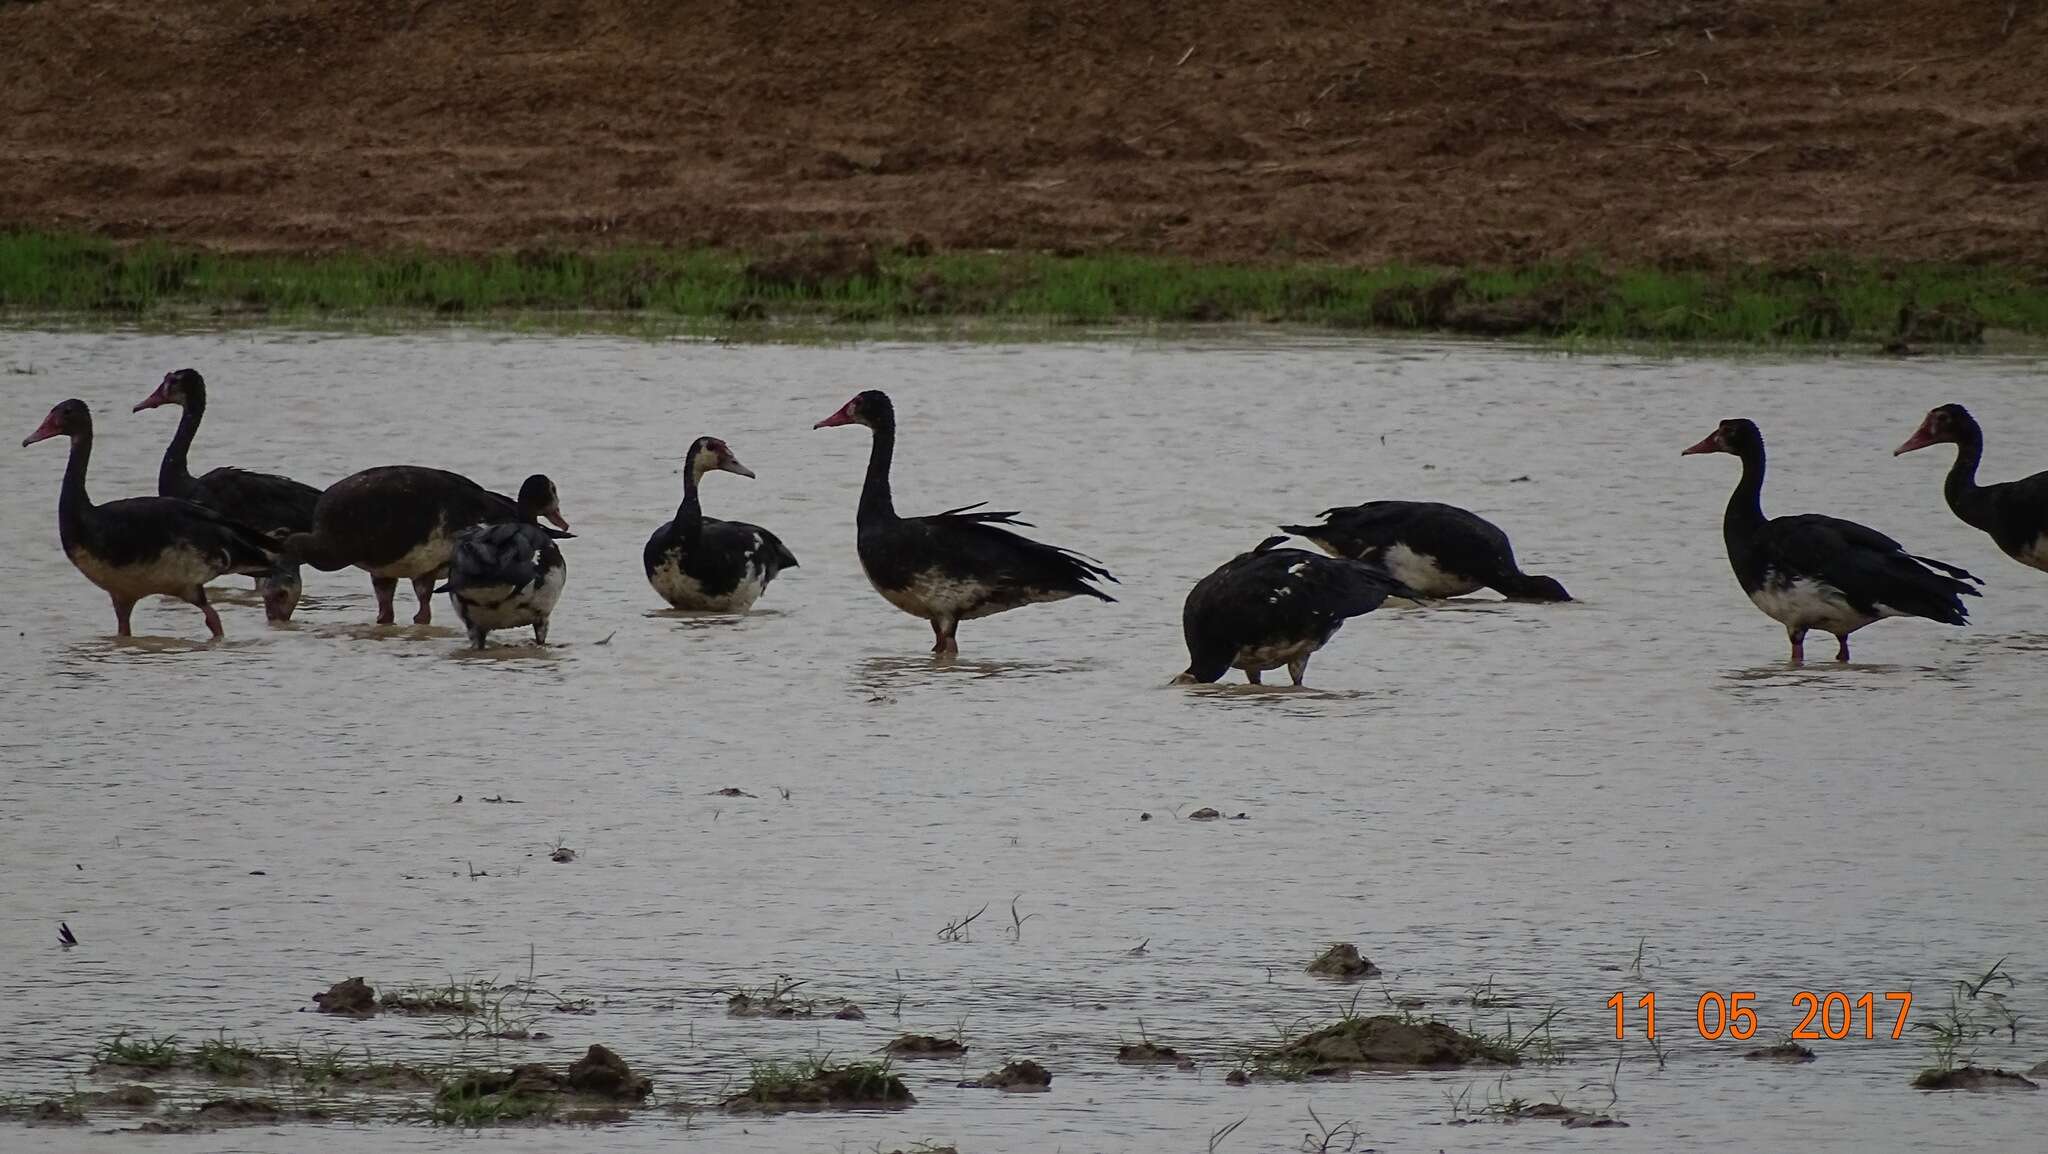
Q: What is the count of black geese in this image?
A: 10